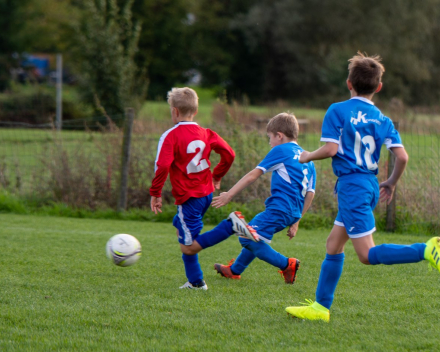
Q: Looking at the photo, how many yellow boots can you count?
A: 2